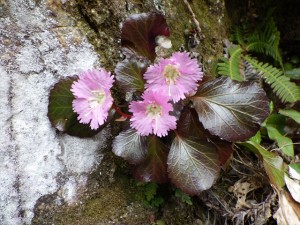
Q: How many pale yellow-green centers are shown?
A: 3